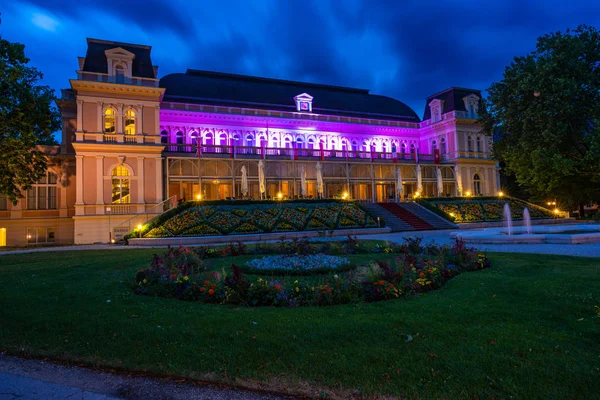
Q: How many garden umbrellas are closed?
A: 8